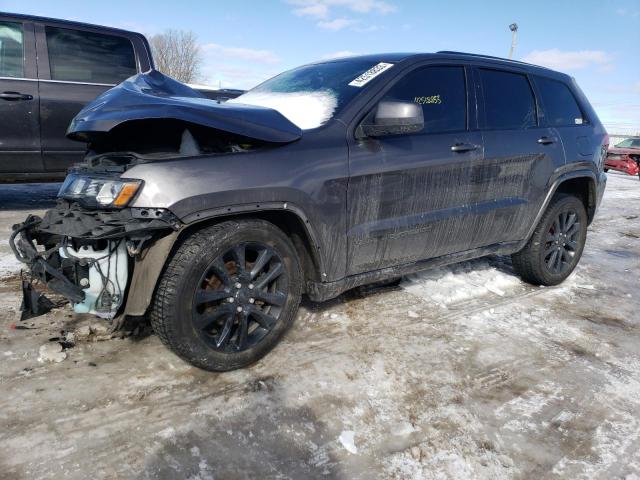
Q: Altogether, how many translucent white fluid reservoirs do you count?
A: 1